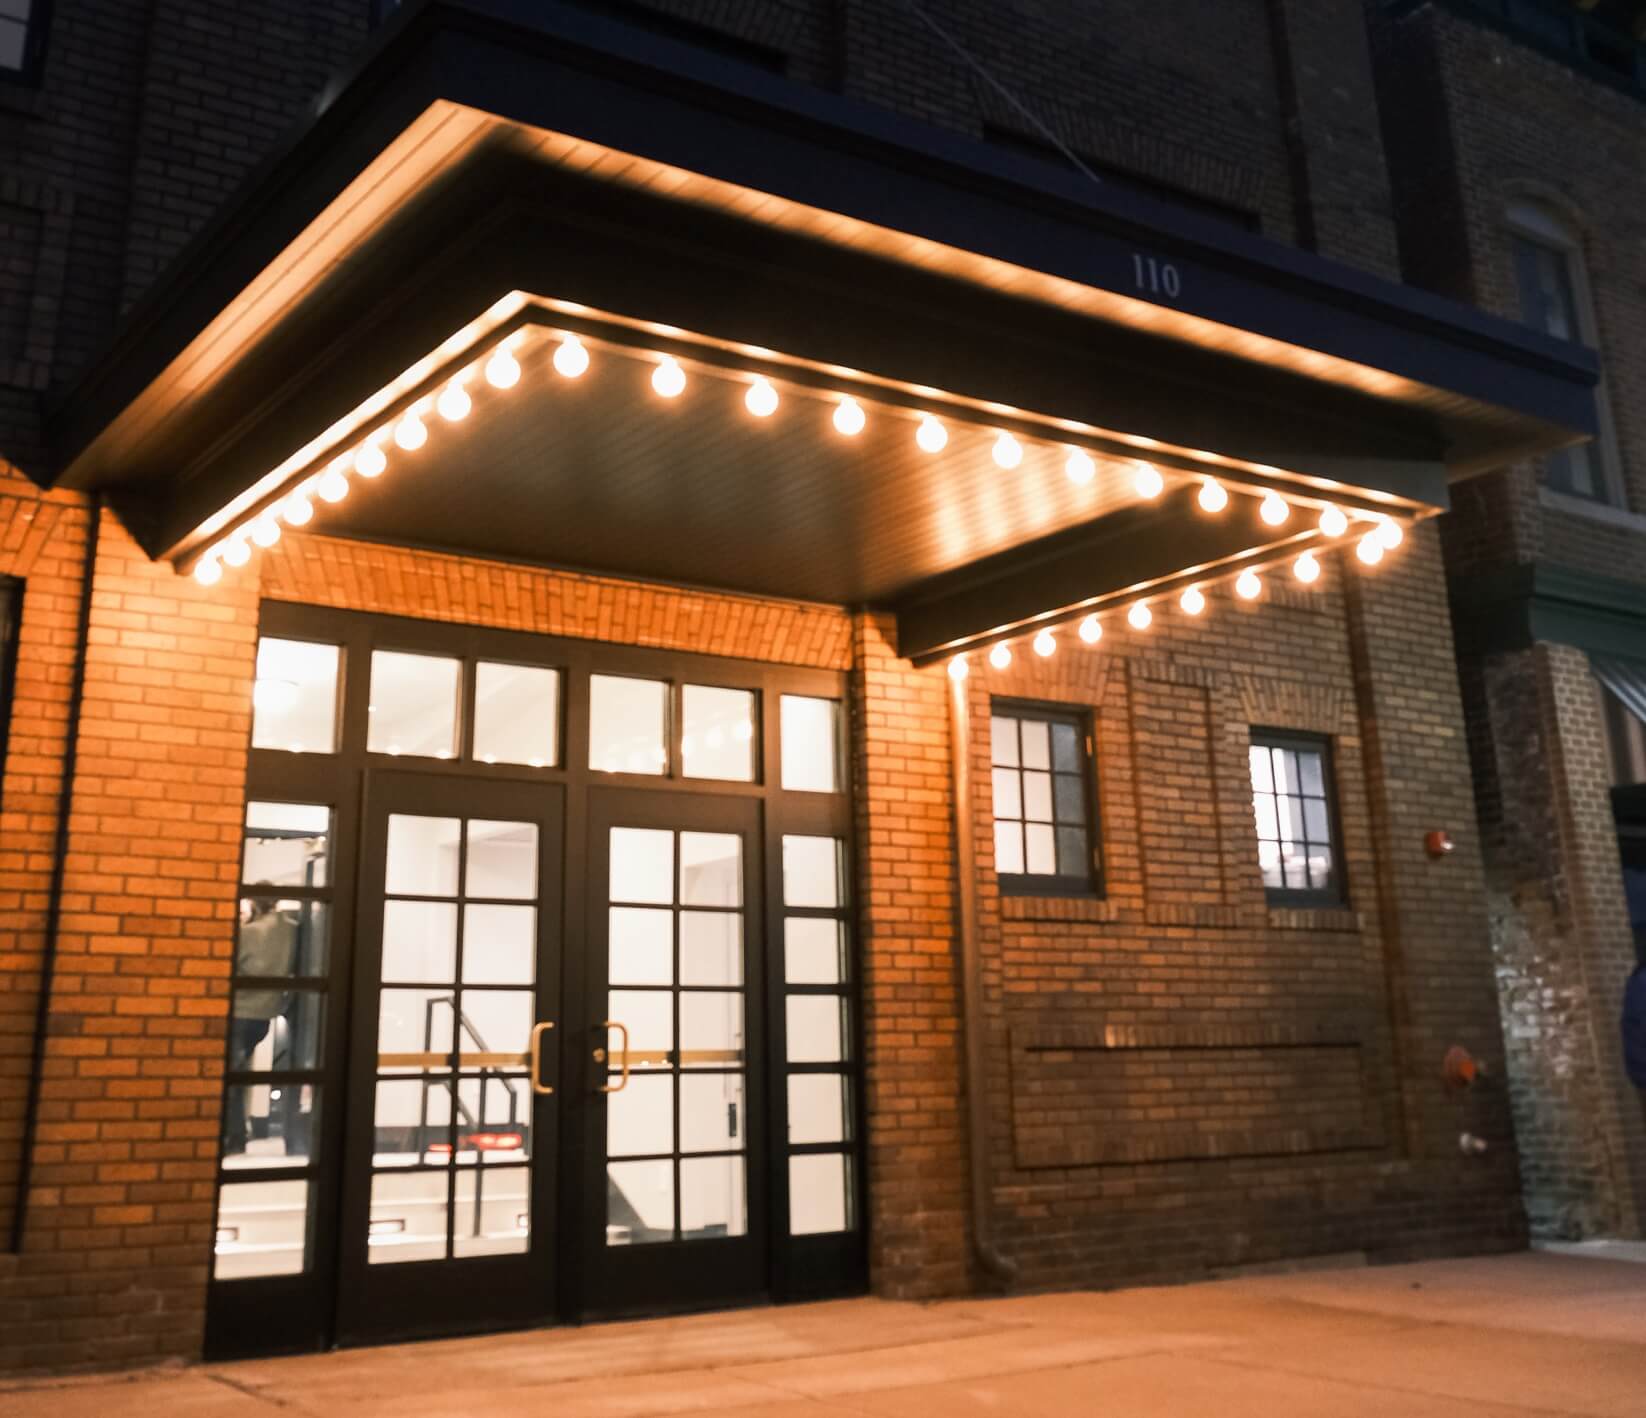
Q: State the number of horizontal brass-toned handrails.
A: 2